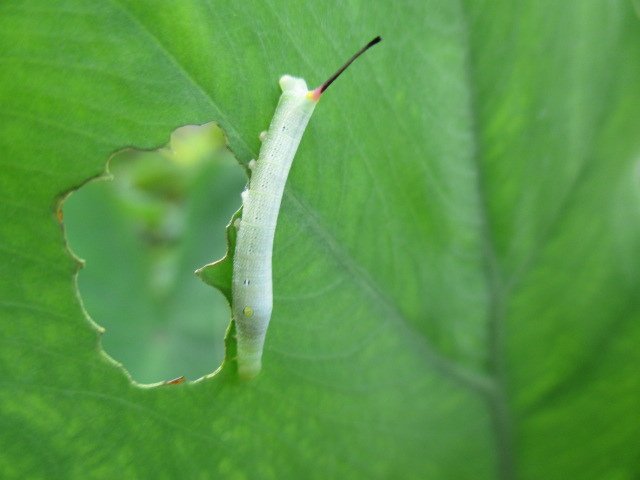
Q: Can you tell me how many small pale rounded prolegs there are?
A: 4